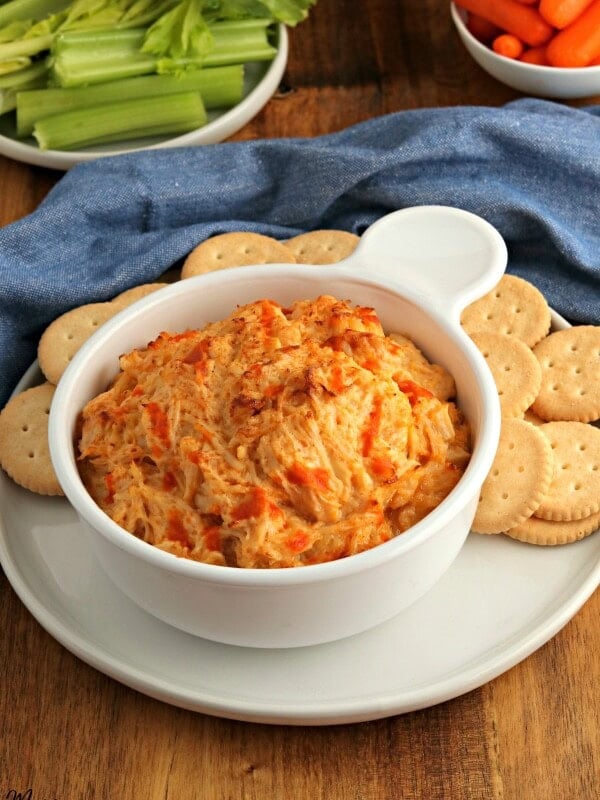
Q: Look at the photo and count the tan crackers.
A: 11